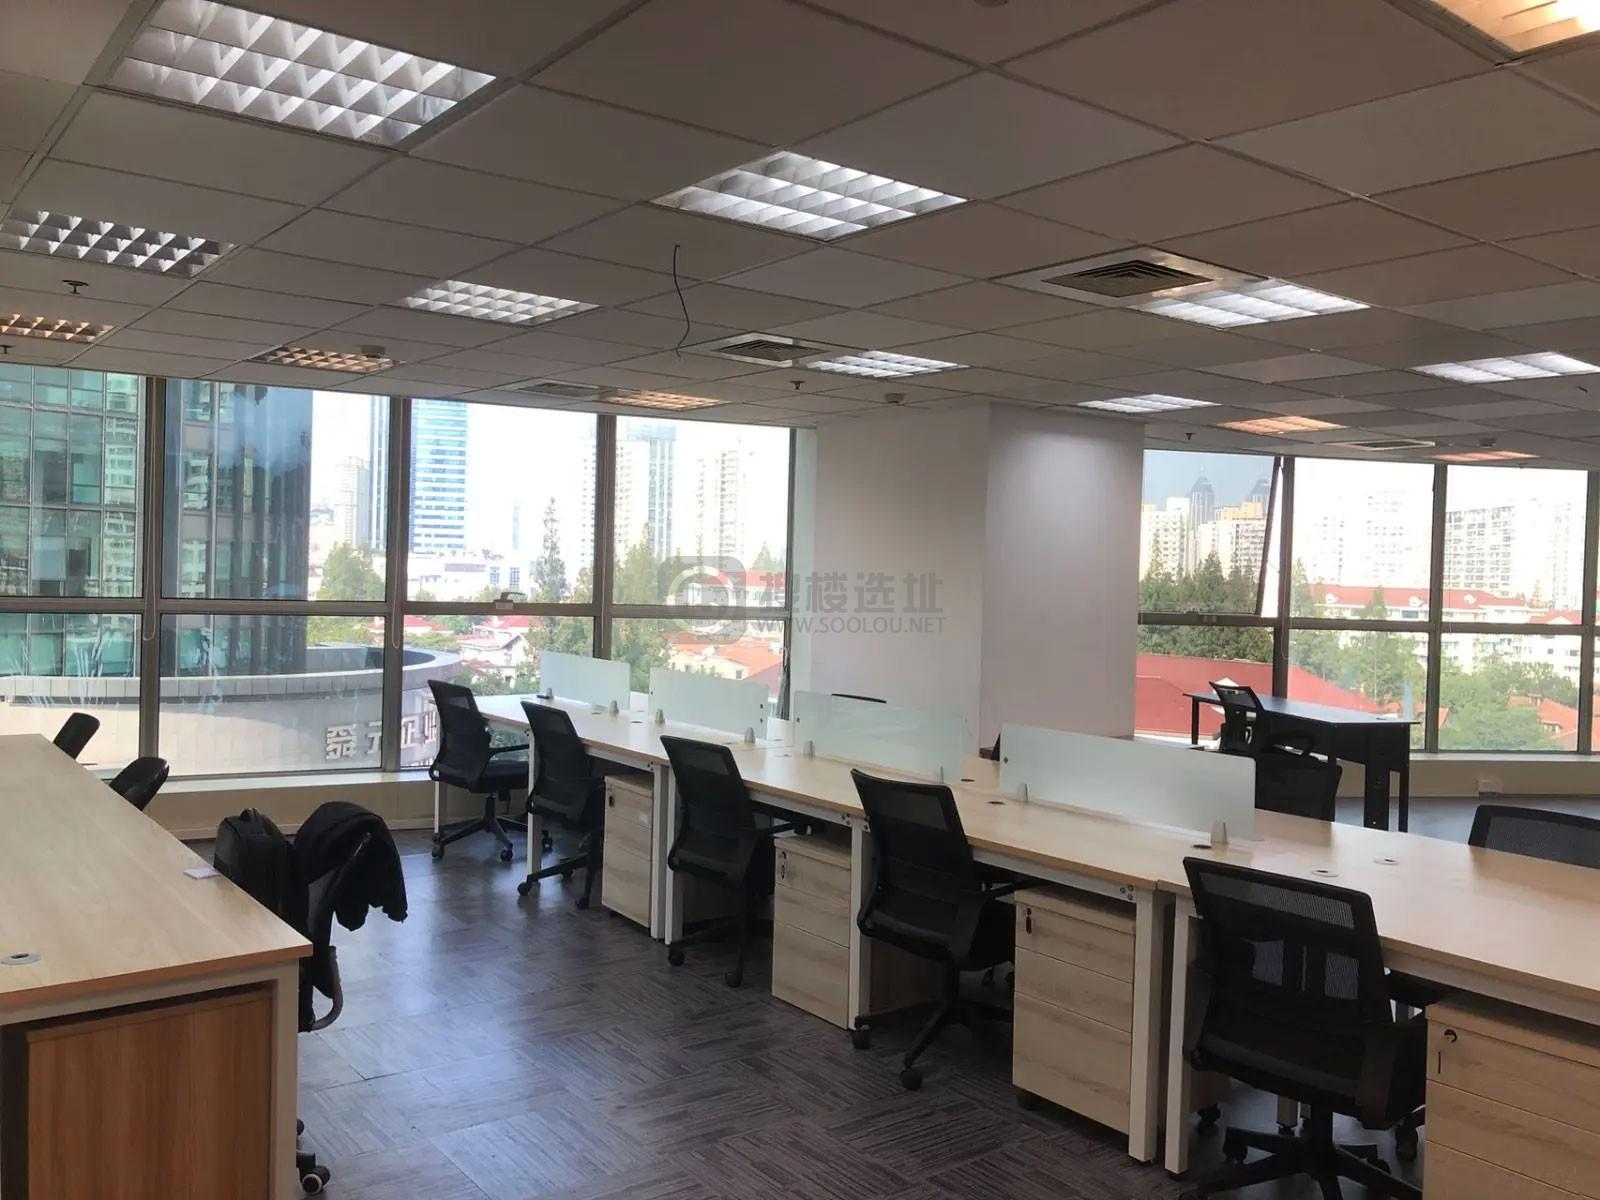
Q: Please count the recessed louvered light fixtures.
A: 14